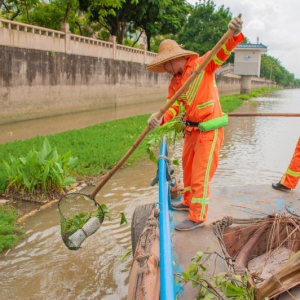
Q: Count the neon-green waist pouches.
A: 1